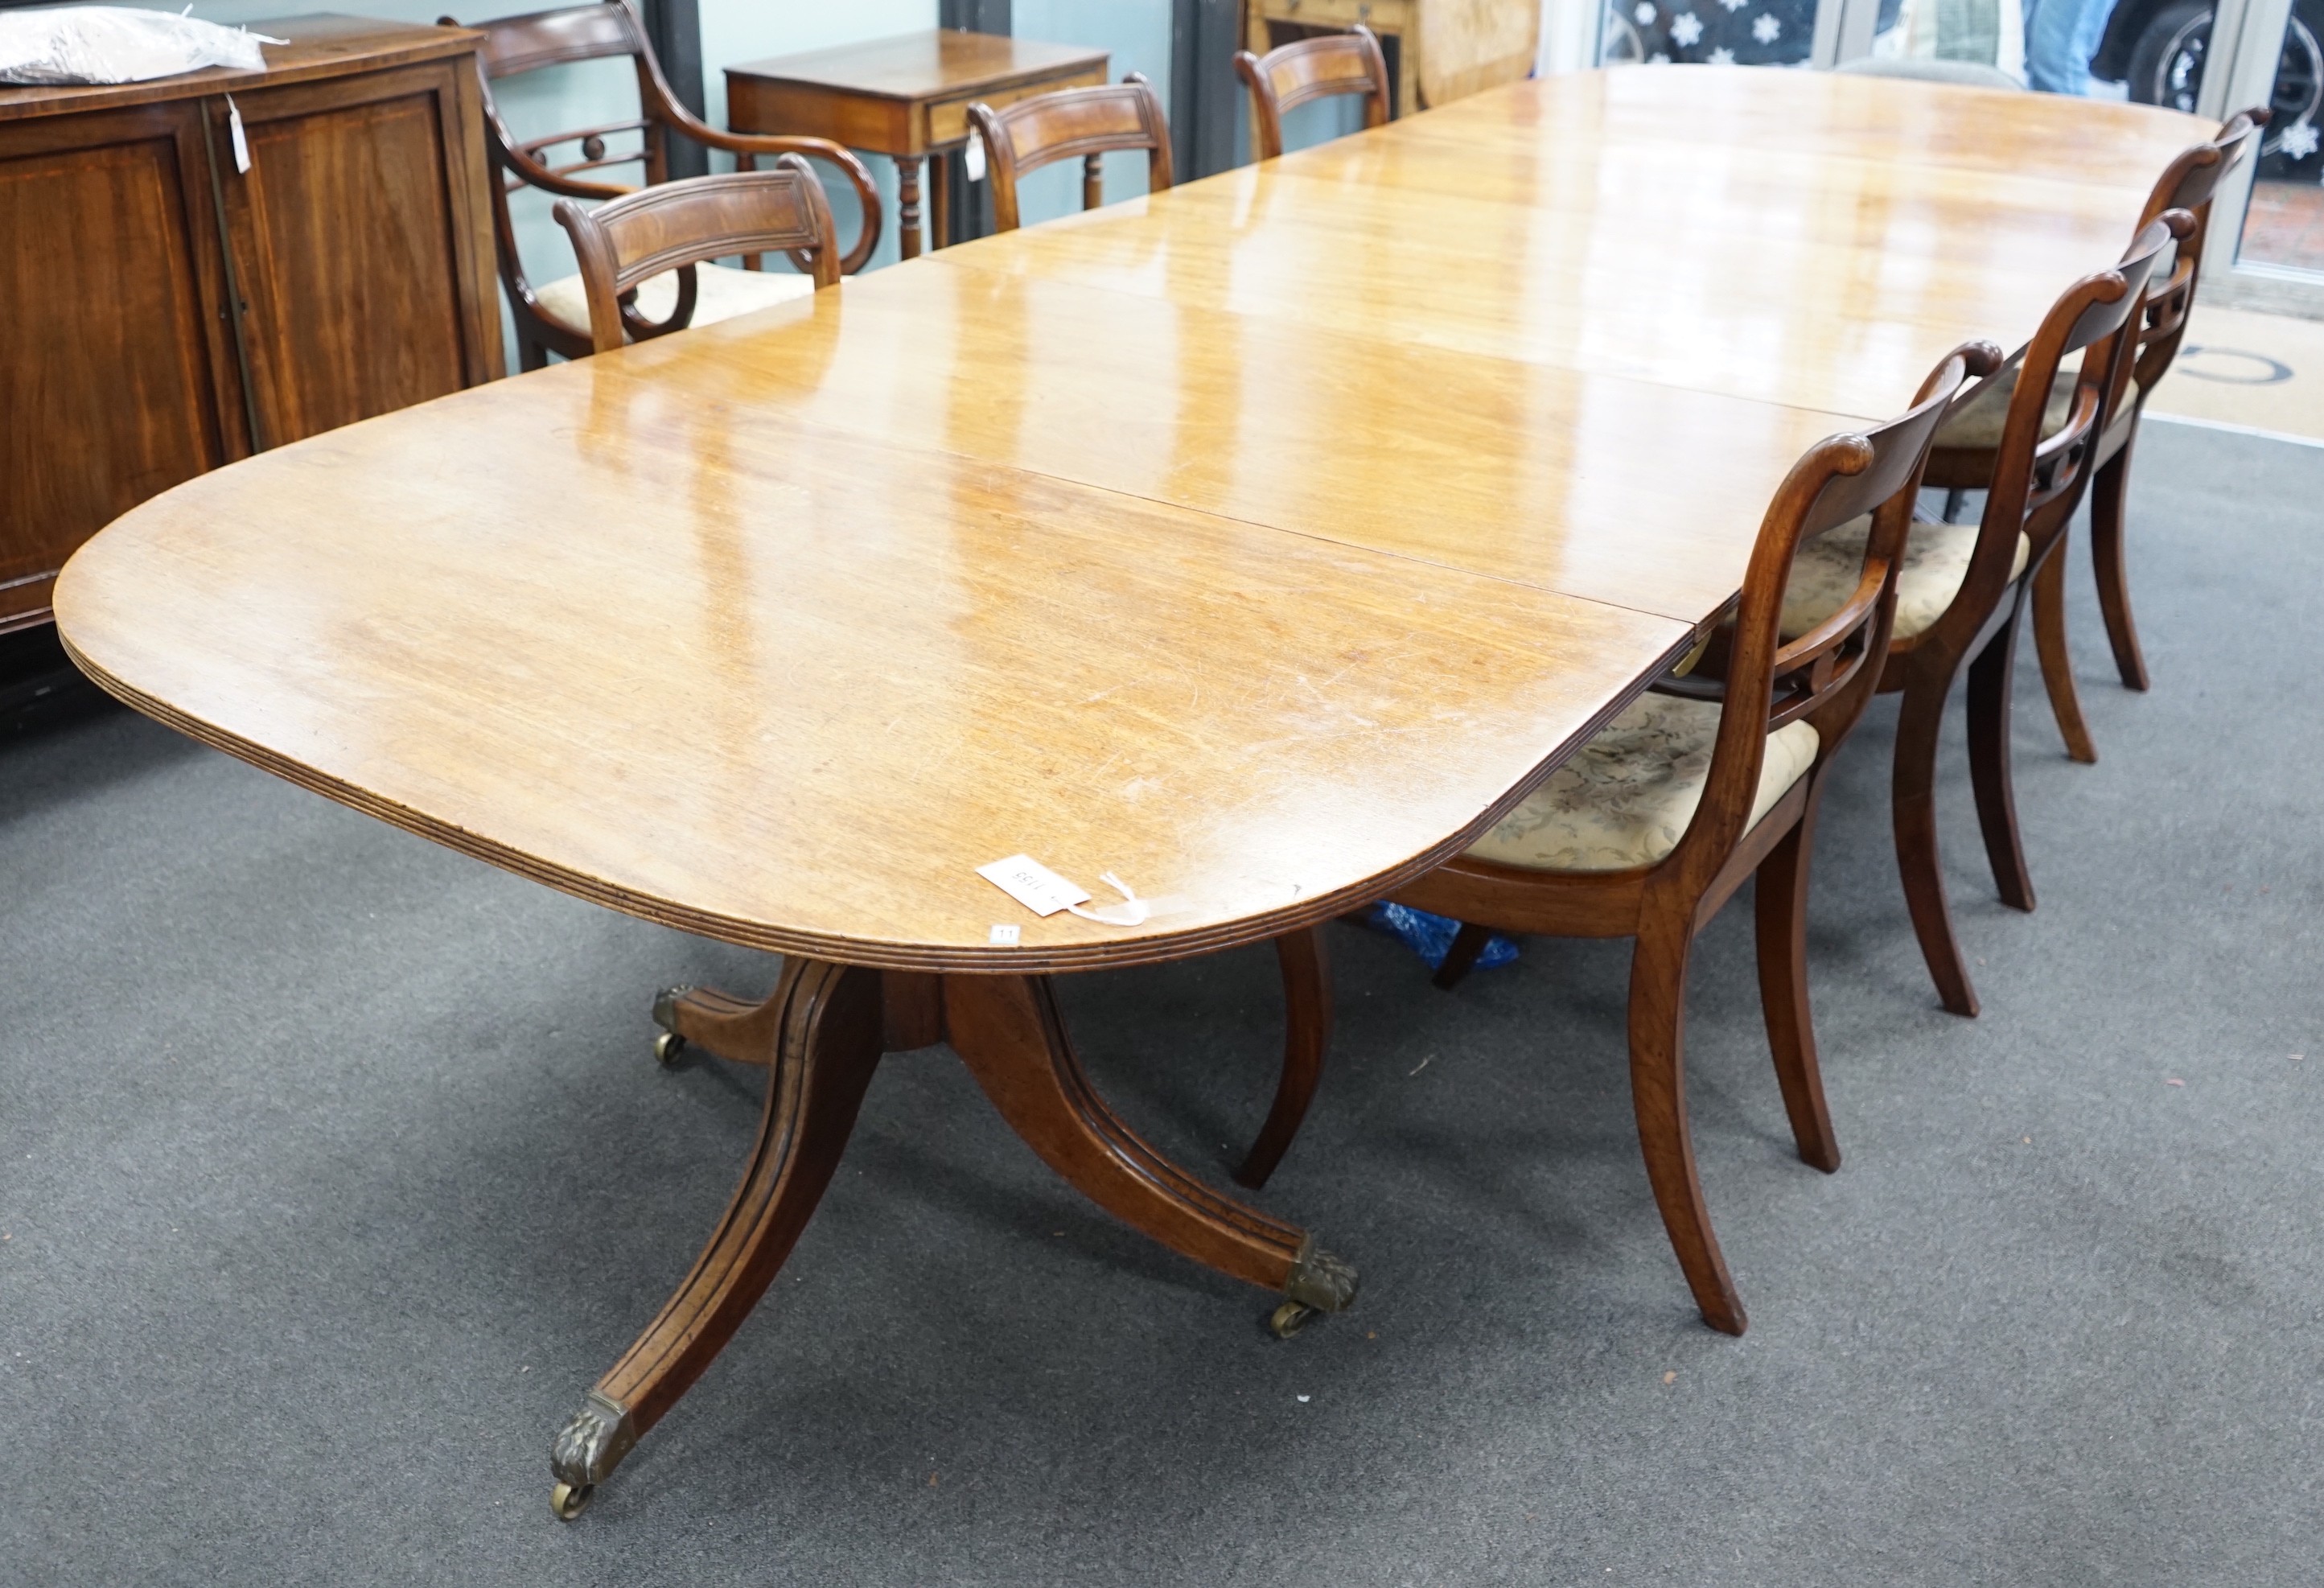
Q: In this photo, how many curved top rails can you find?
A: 7